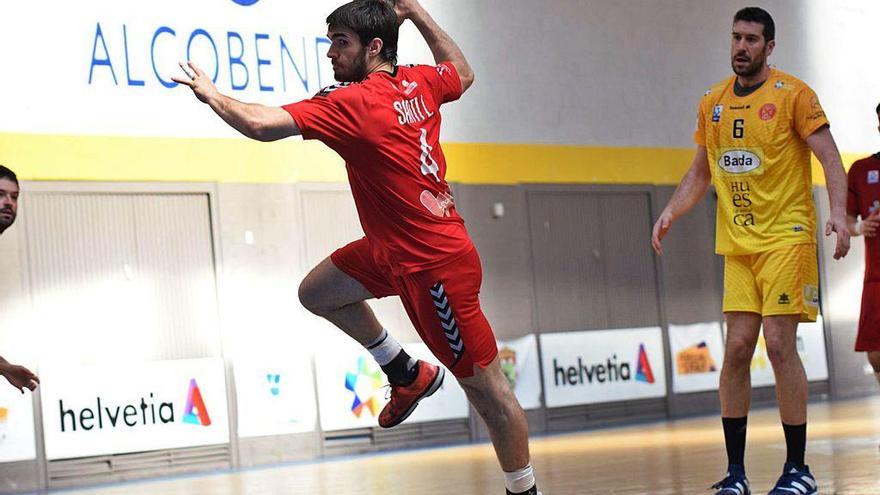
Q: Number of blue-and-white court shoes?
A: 2